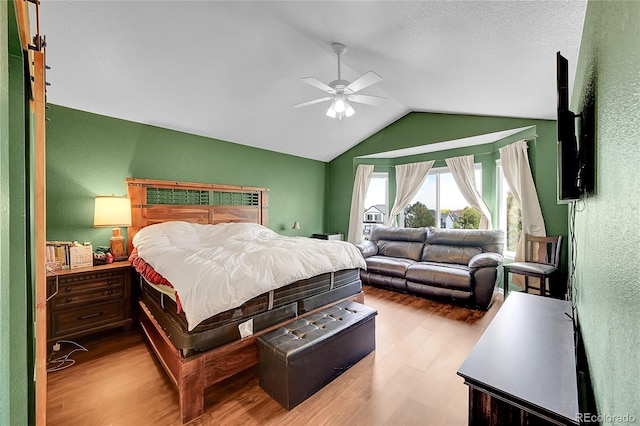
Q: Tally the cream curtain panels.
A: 4